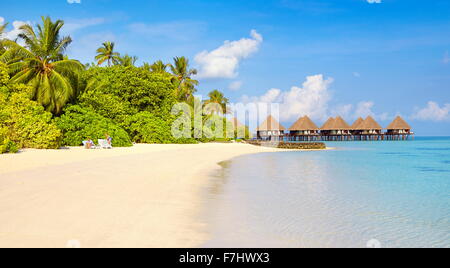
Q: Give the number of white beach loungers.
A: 2